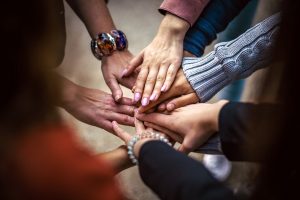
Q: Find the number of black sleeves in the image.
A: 2